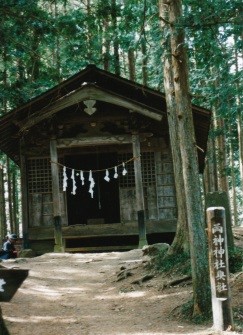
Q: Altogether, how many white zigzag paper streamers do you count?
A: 7